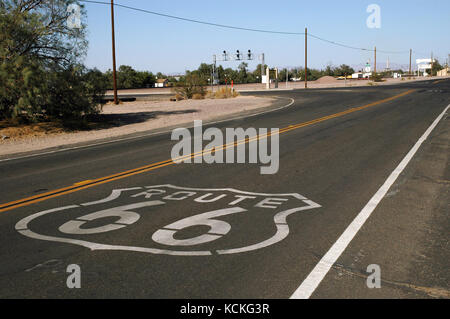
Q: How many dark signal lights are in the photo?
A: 5